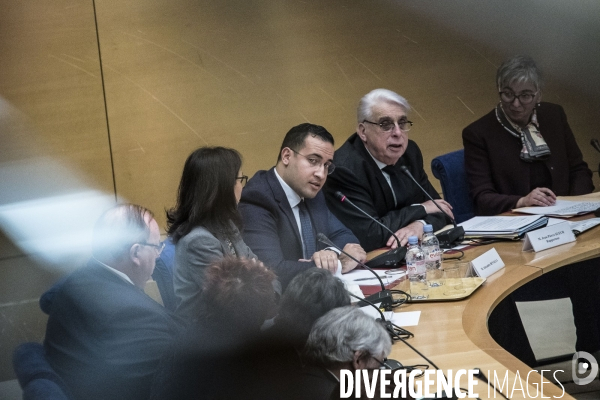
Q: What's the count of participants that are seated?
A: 8